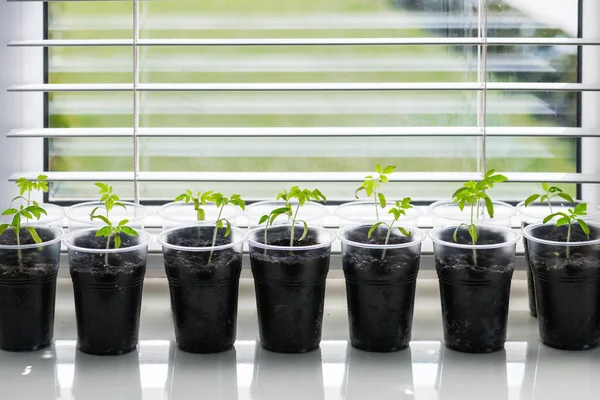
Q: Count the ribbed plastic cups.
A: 14